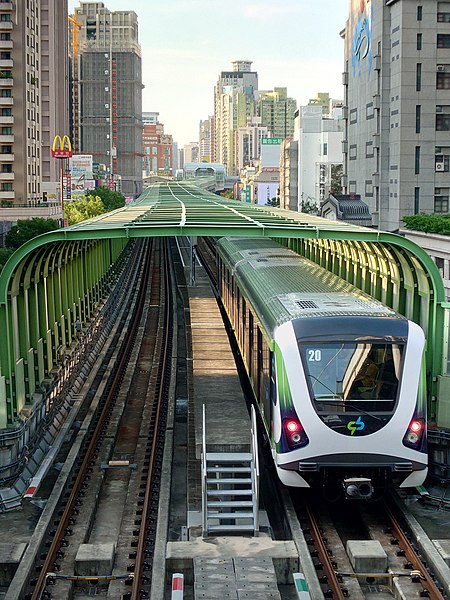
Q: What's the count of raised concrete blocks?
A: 2